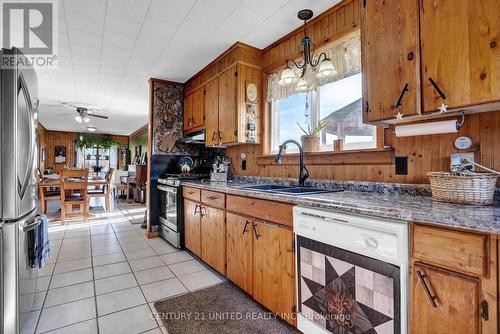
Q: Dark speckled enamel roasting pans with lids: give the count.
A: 0